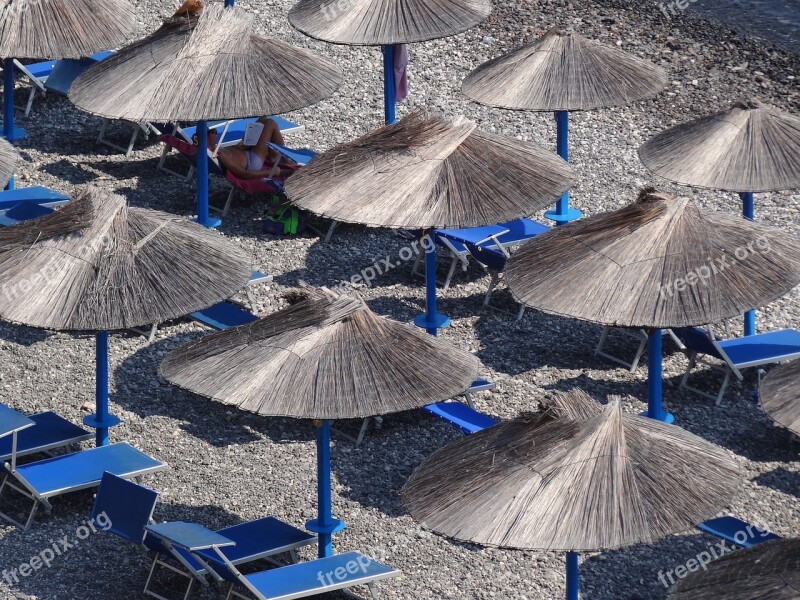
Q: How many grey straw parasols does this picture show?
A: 13